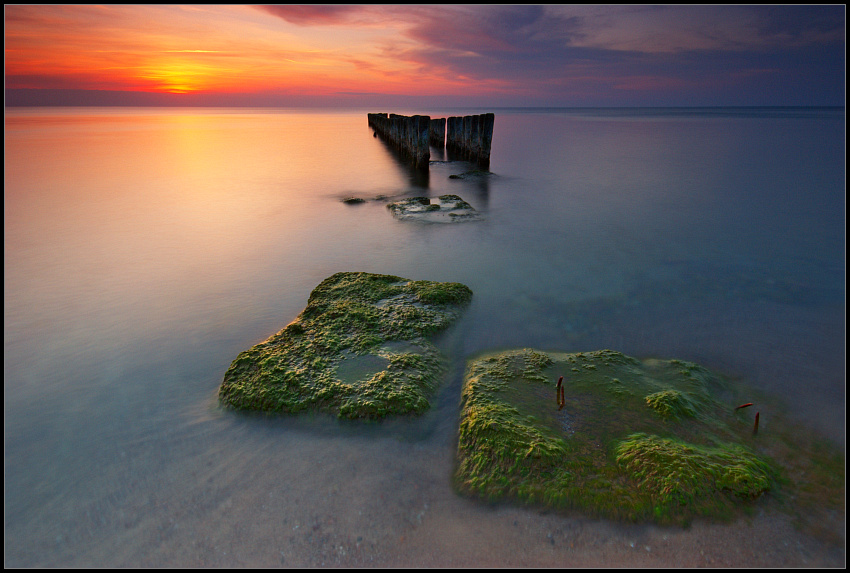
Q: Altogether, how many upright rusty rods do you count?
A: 3